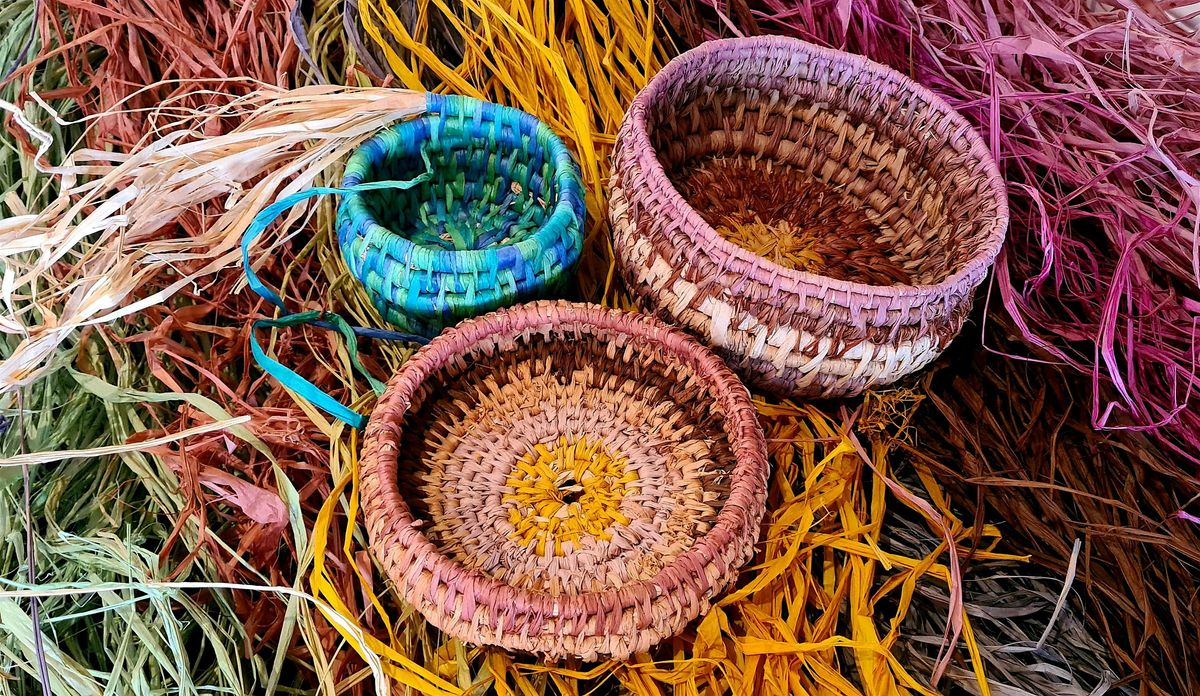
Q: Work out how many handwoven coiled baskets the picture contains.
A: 3